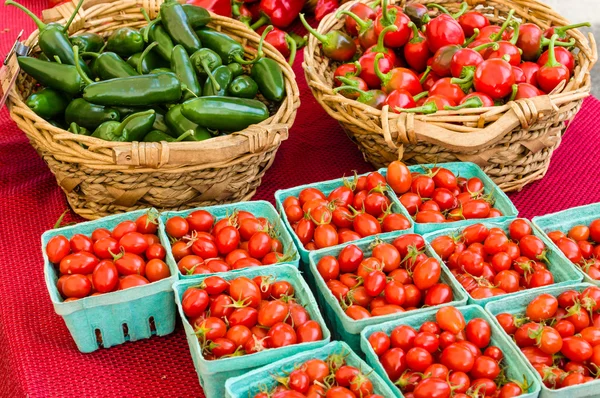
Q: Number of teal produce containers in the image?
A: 11